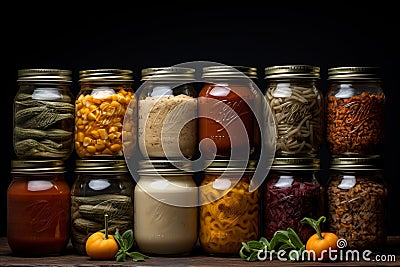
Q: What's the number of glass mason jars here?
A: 12